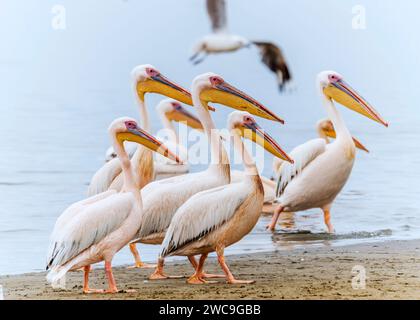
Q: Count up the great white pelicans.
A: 7